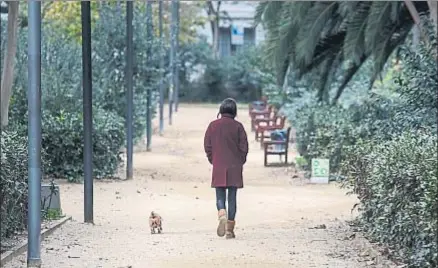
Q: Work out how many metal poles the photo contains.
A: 7